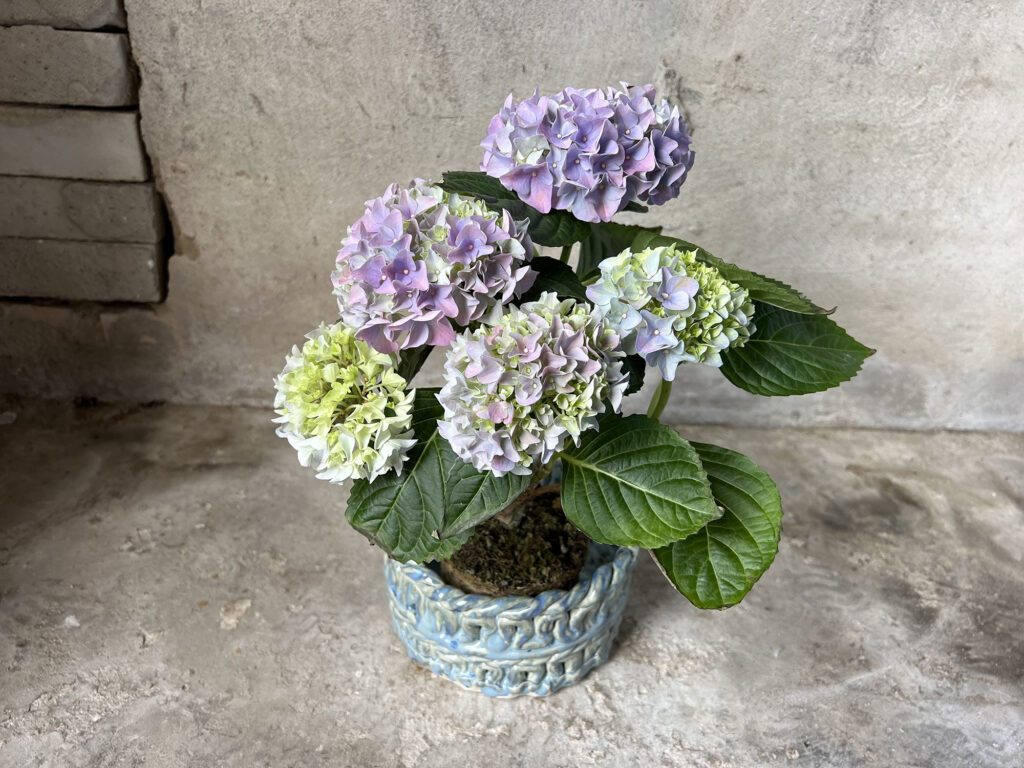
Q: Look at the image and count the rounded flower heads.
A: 5